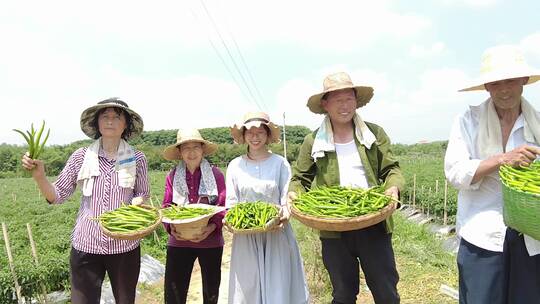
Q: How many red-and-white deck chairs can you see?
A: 0